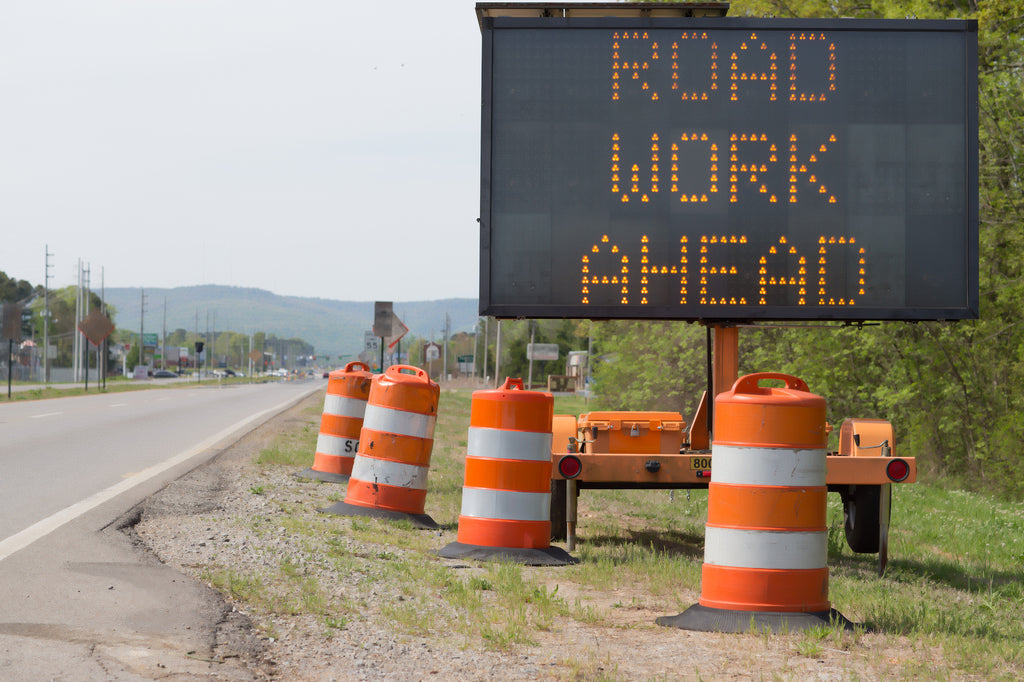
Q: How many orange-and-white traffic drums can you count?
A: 4